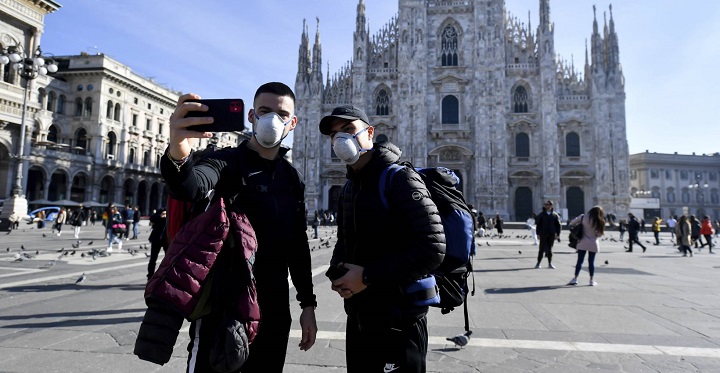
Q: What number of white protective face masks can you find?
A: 2